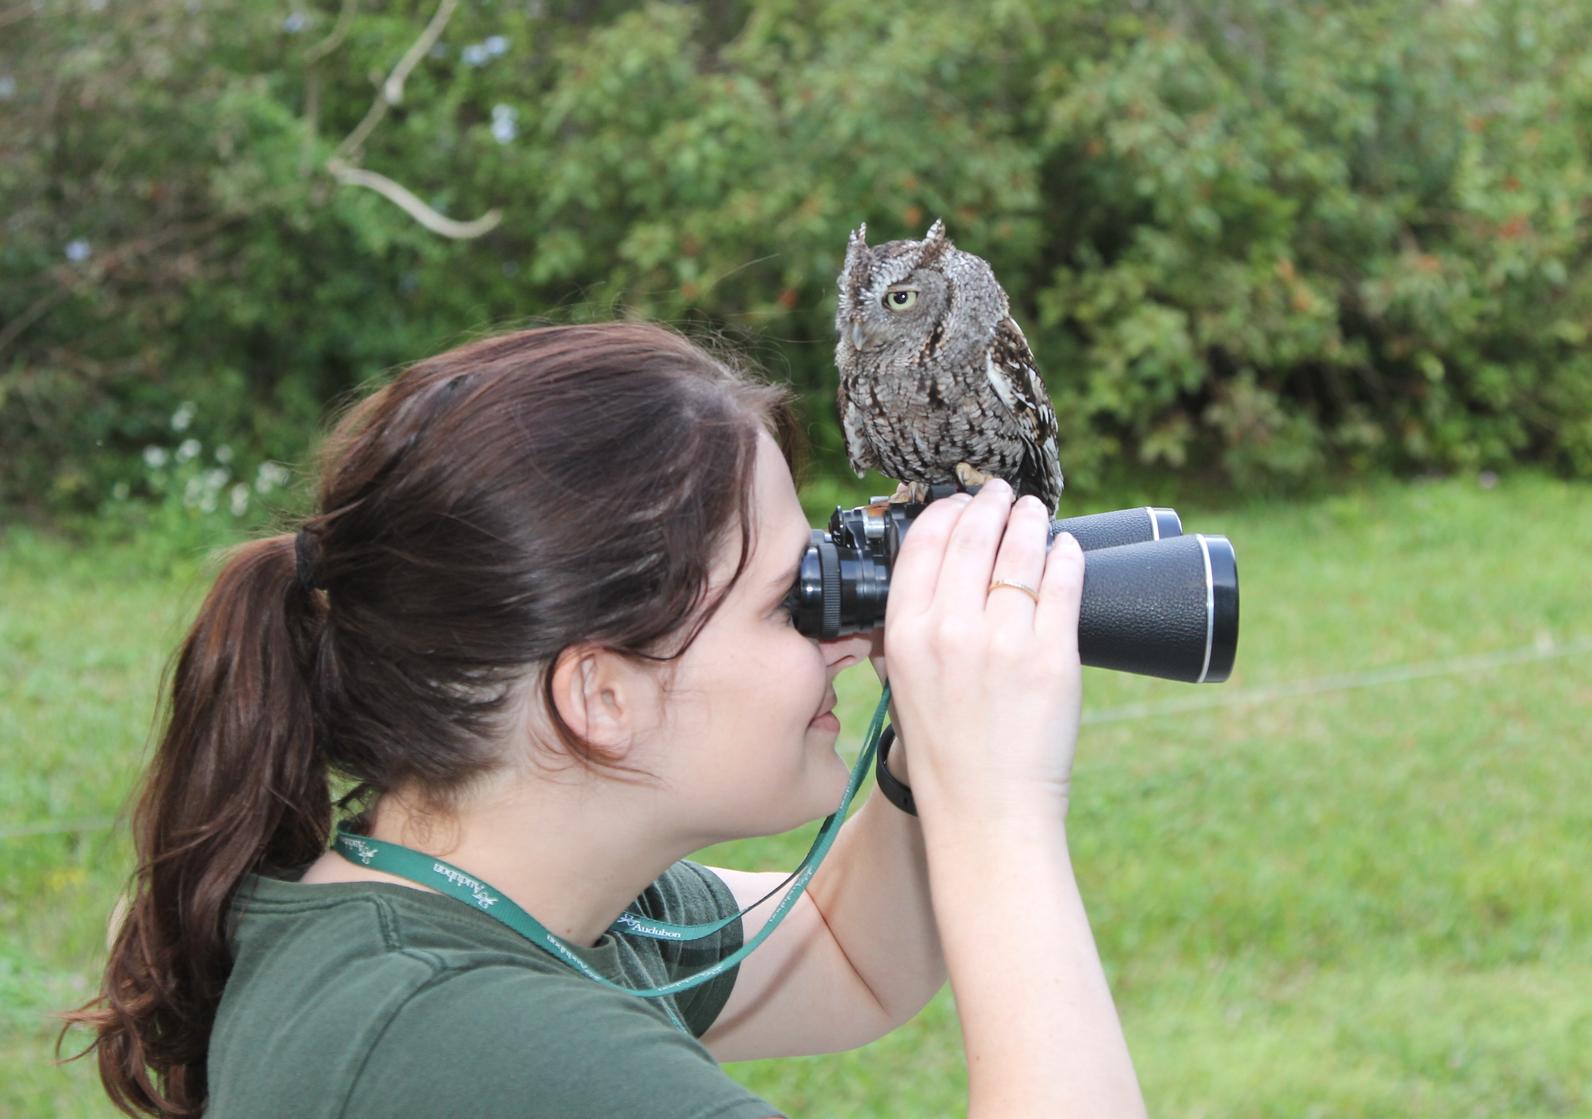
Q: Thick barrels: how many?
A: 2